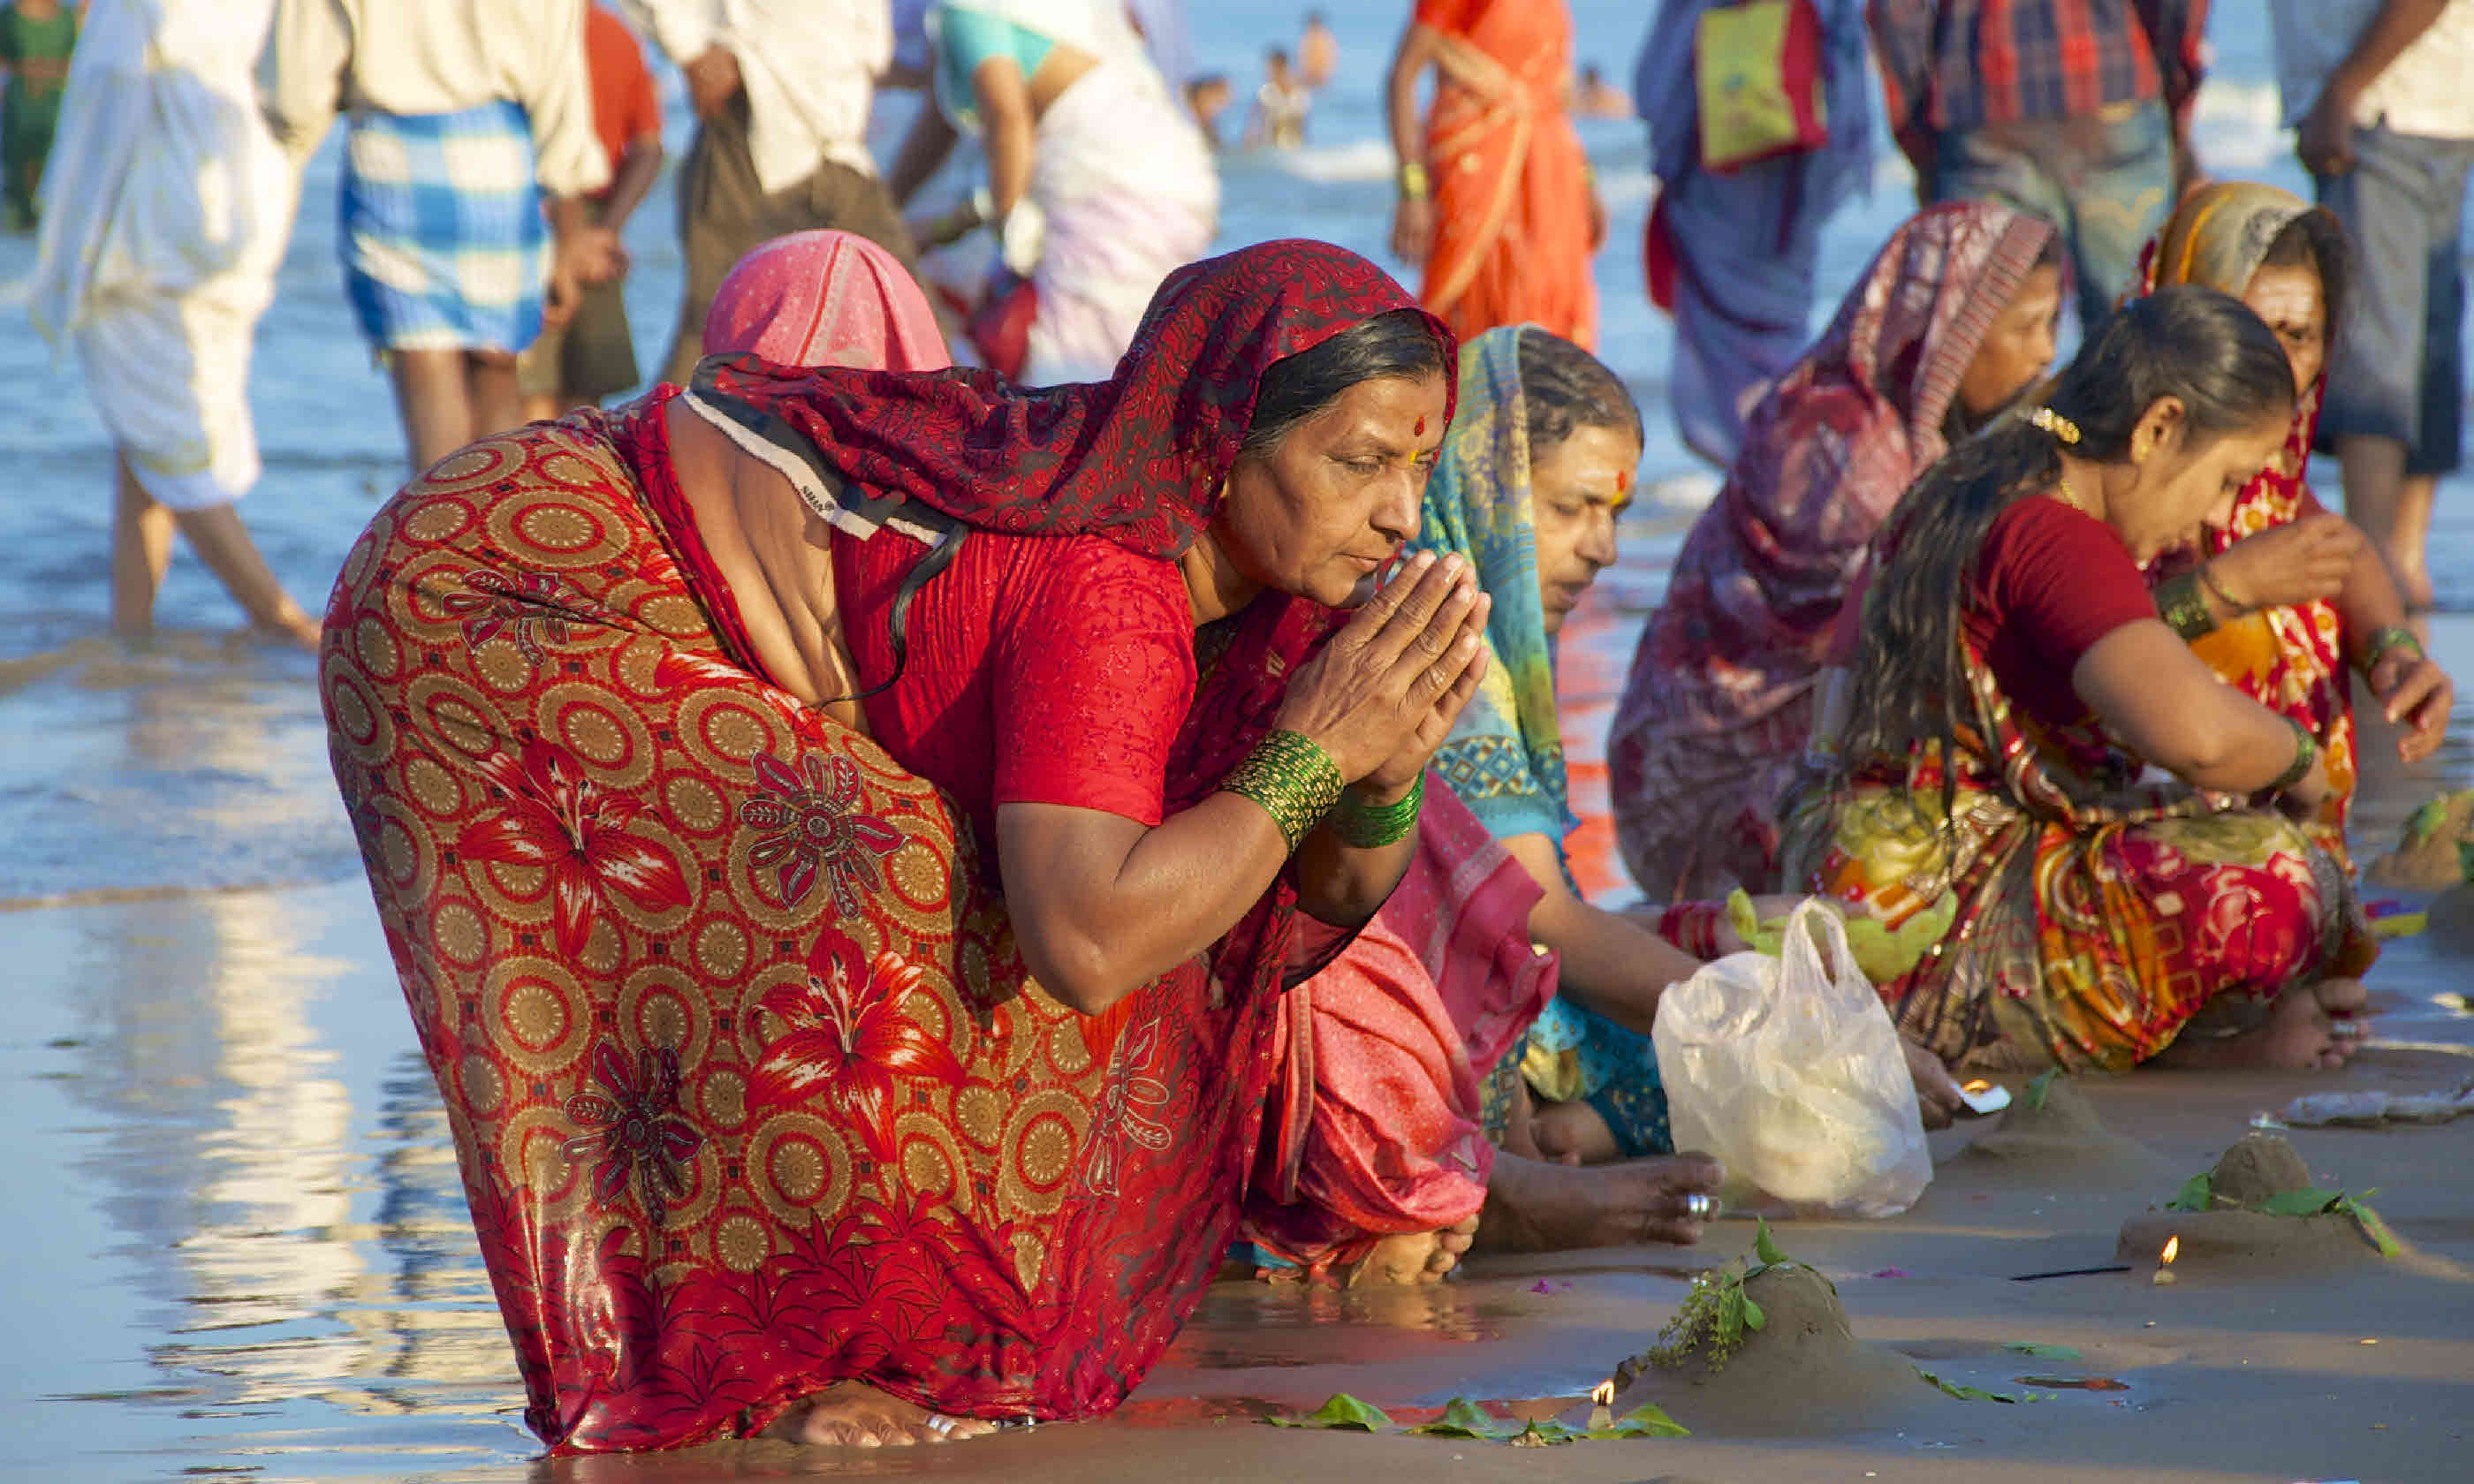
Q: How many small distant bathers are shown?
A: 4